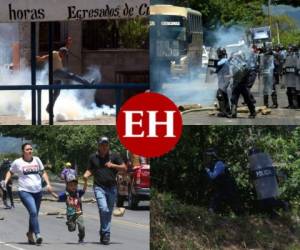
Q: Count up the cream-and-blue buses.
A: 1